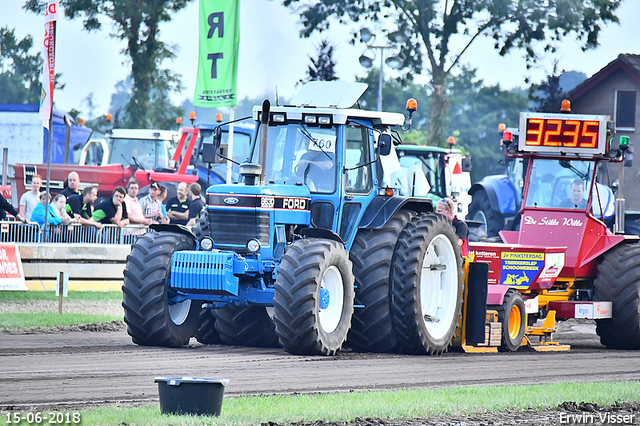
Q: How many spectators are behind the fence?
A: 12